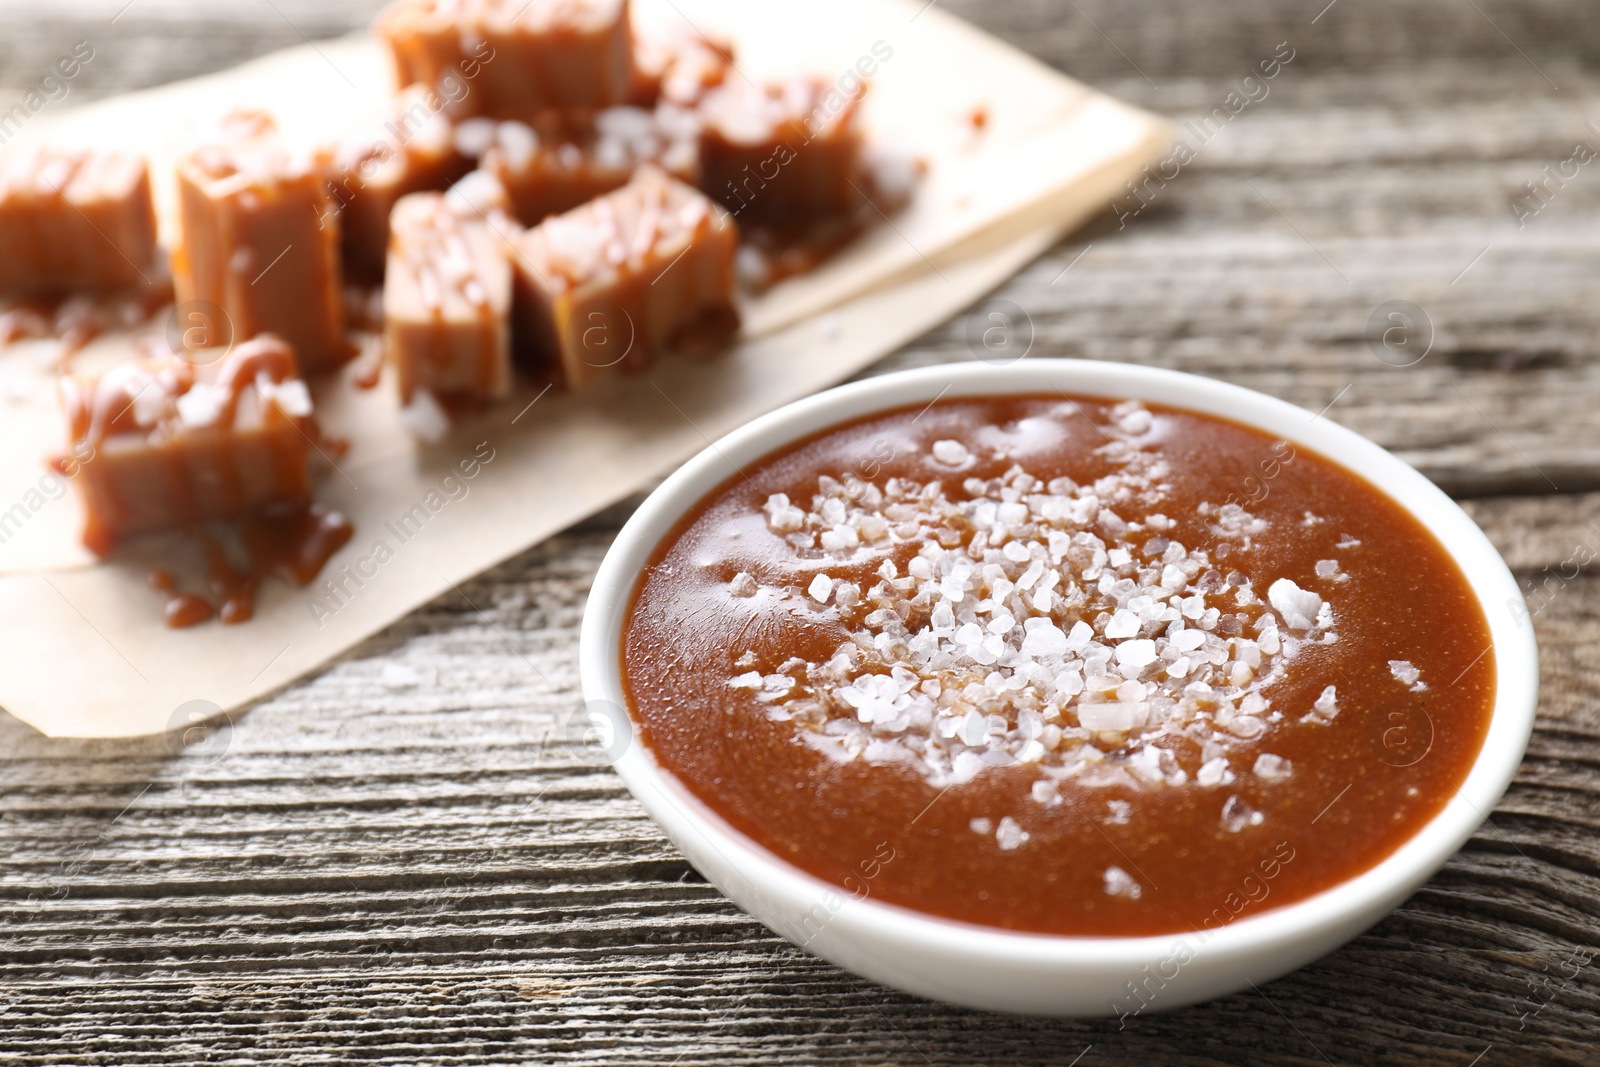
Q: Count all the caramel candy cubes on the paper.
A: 10